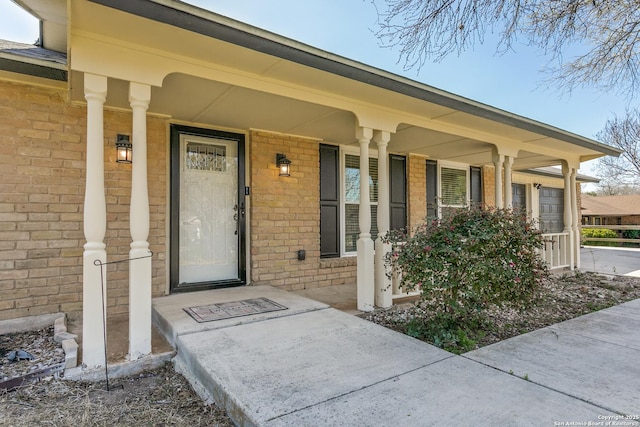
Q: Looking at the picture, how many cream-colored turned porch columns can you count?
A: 8